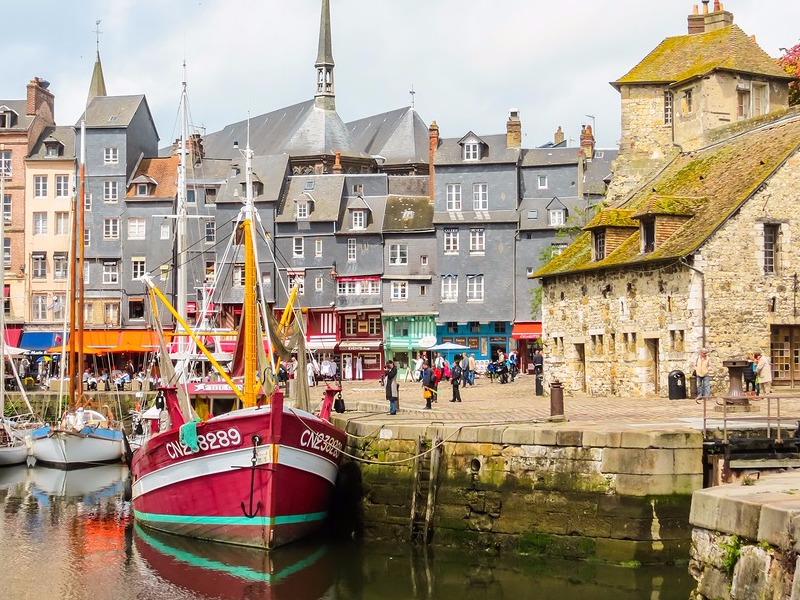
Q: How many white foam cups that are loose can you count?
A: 0